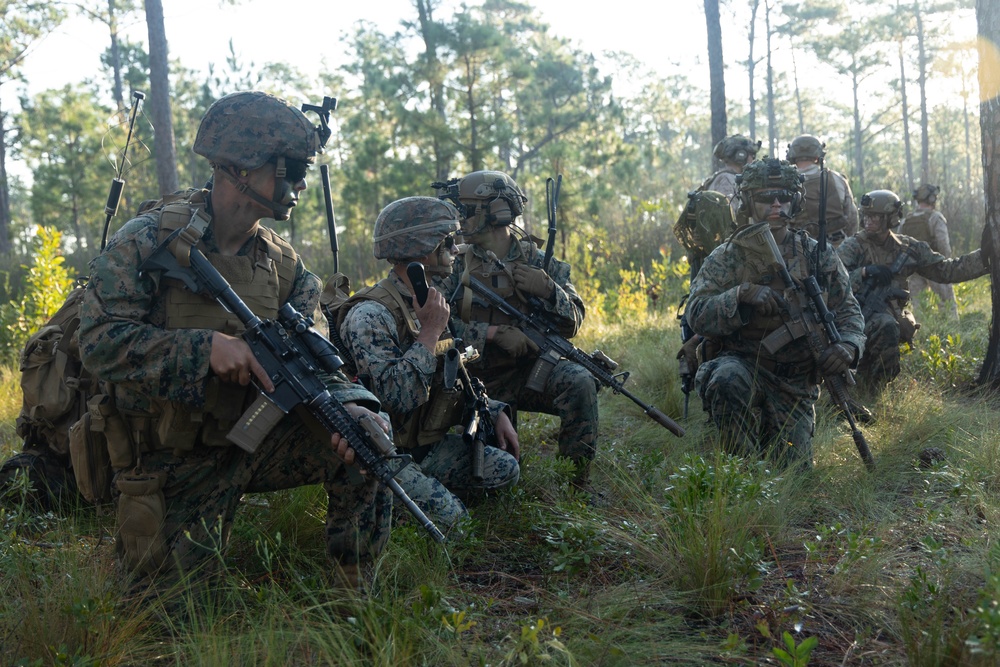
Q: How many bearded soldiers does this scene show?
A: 0